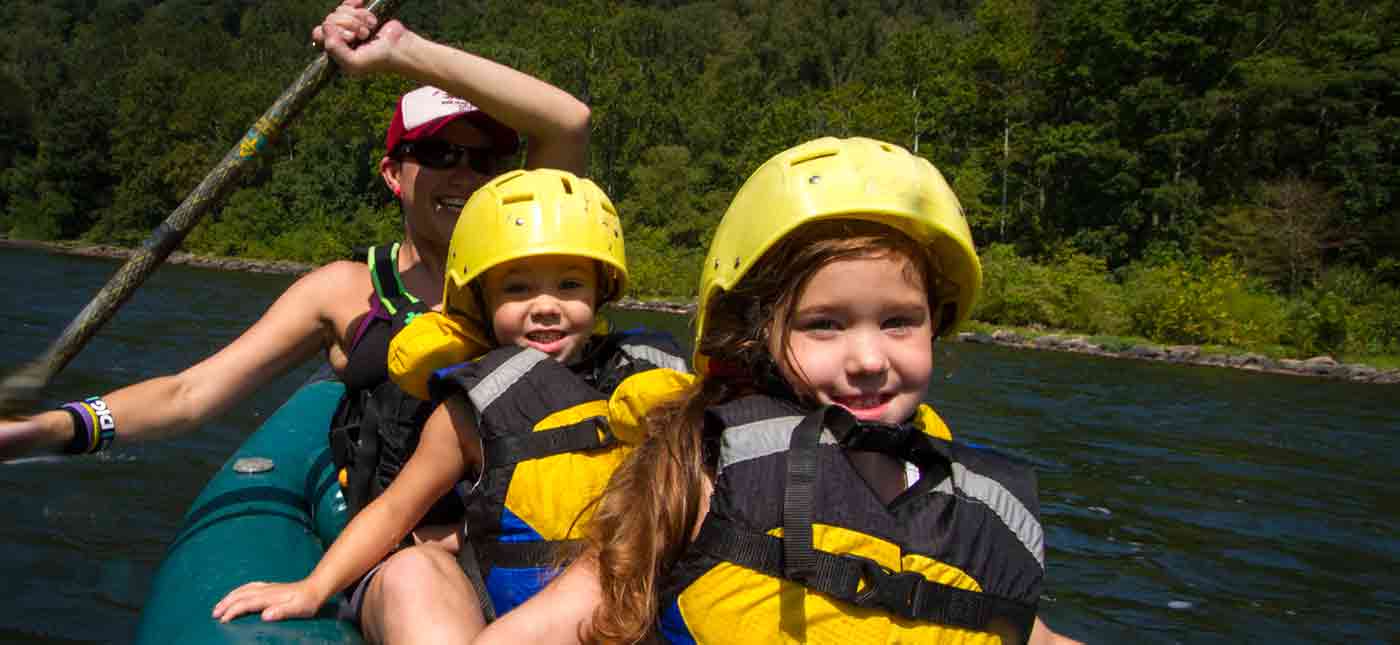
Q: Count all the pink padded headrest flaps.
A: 0